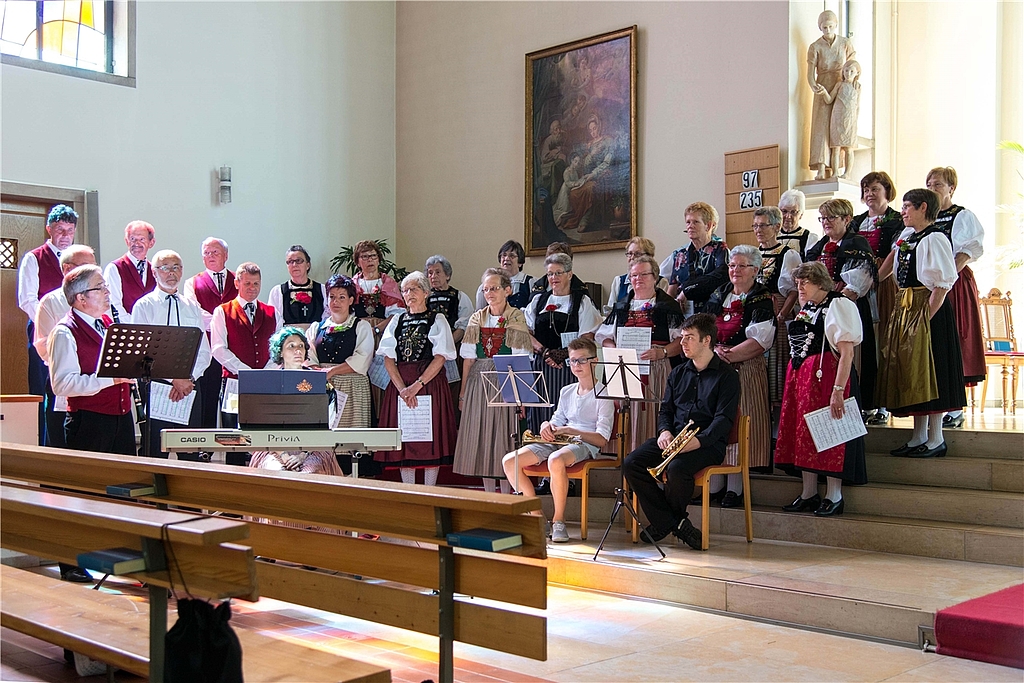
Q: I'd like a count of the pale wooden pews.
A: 2